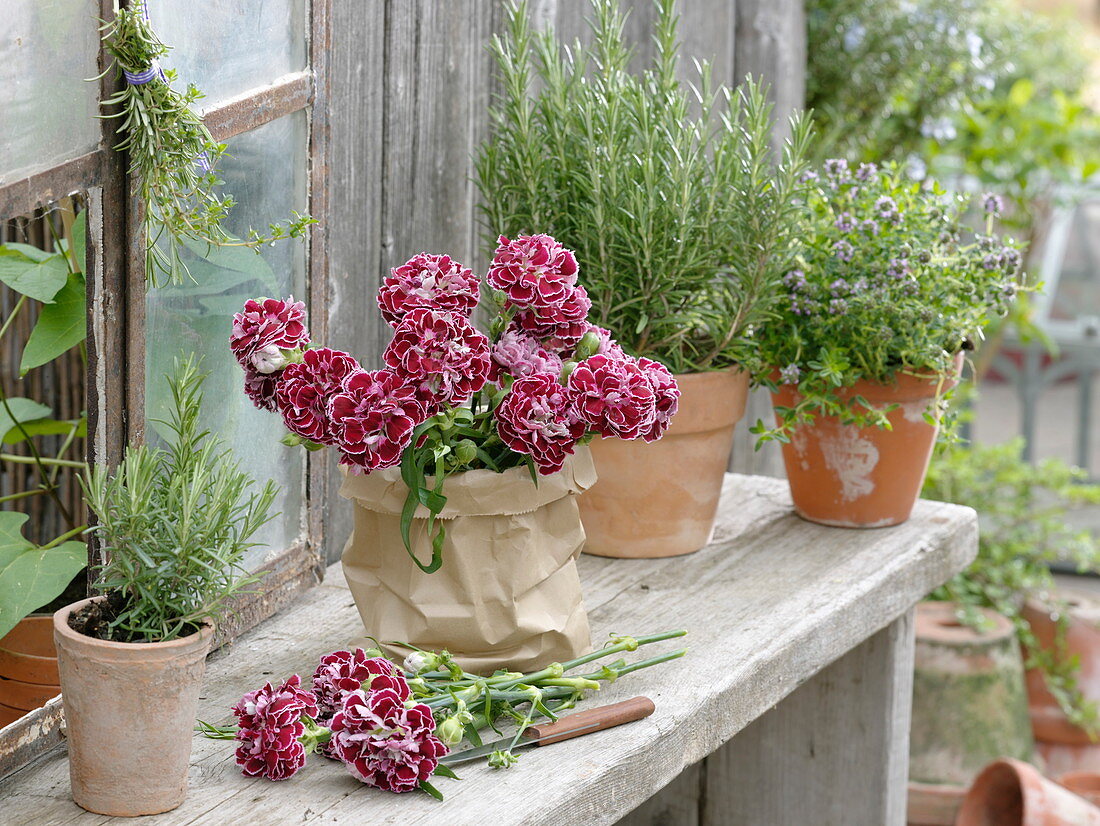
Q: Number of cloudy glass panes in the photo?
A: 3